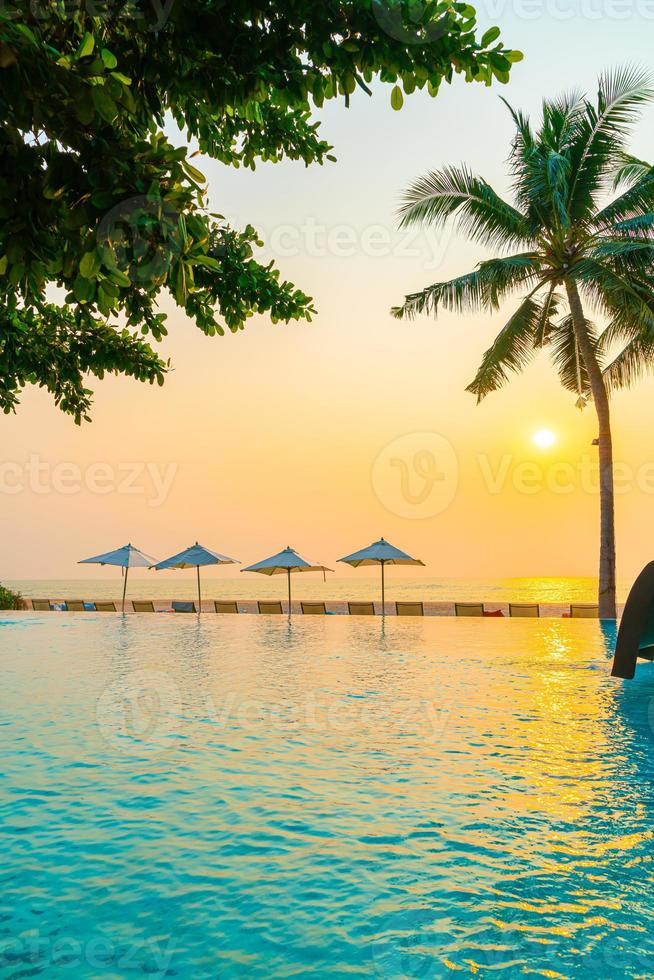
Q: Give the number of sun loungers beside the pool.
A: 13